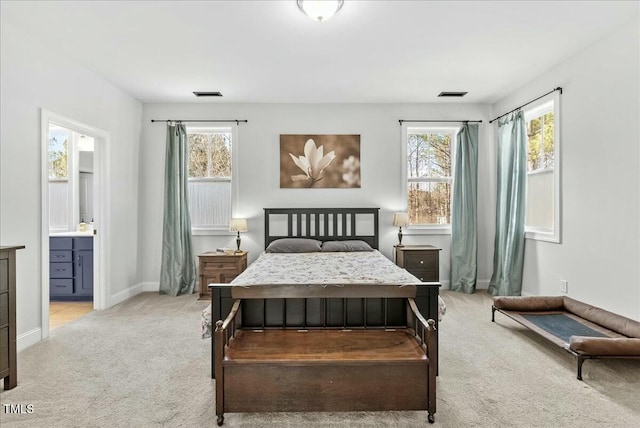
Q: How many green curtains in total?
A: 3